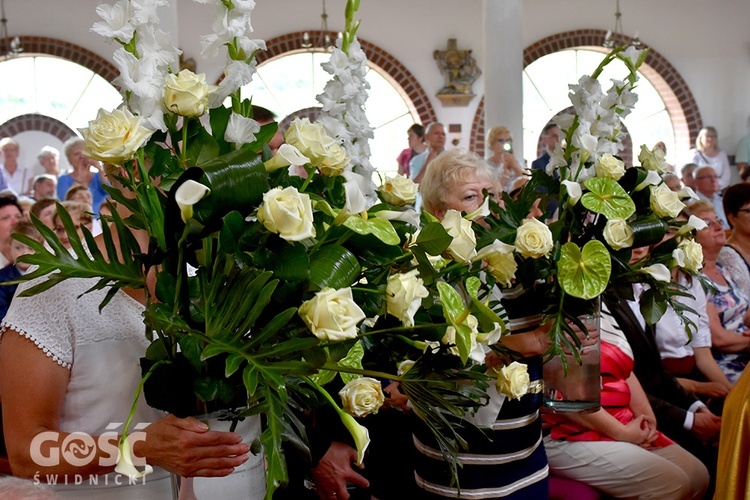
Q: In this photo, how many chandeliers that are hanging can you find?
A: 3